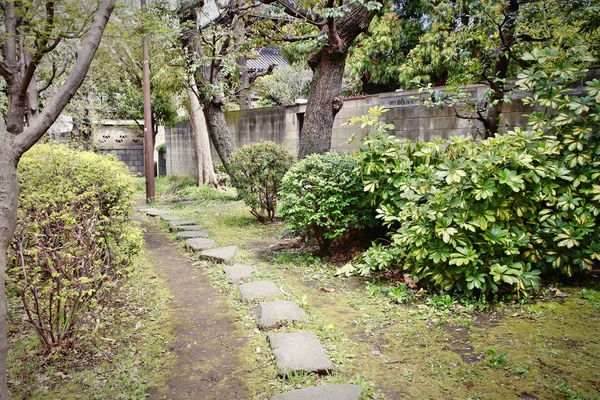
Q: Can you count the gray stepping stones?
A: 13